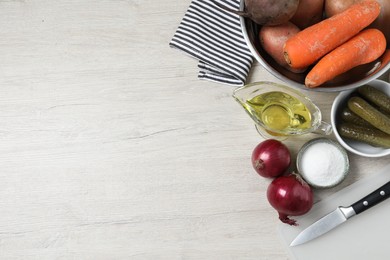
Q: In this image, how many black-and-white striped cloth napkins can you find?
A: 1